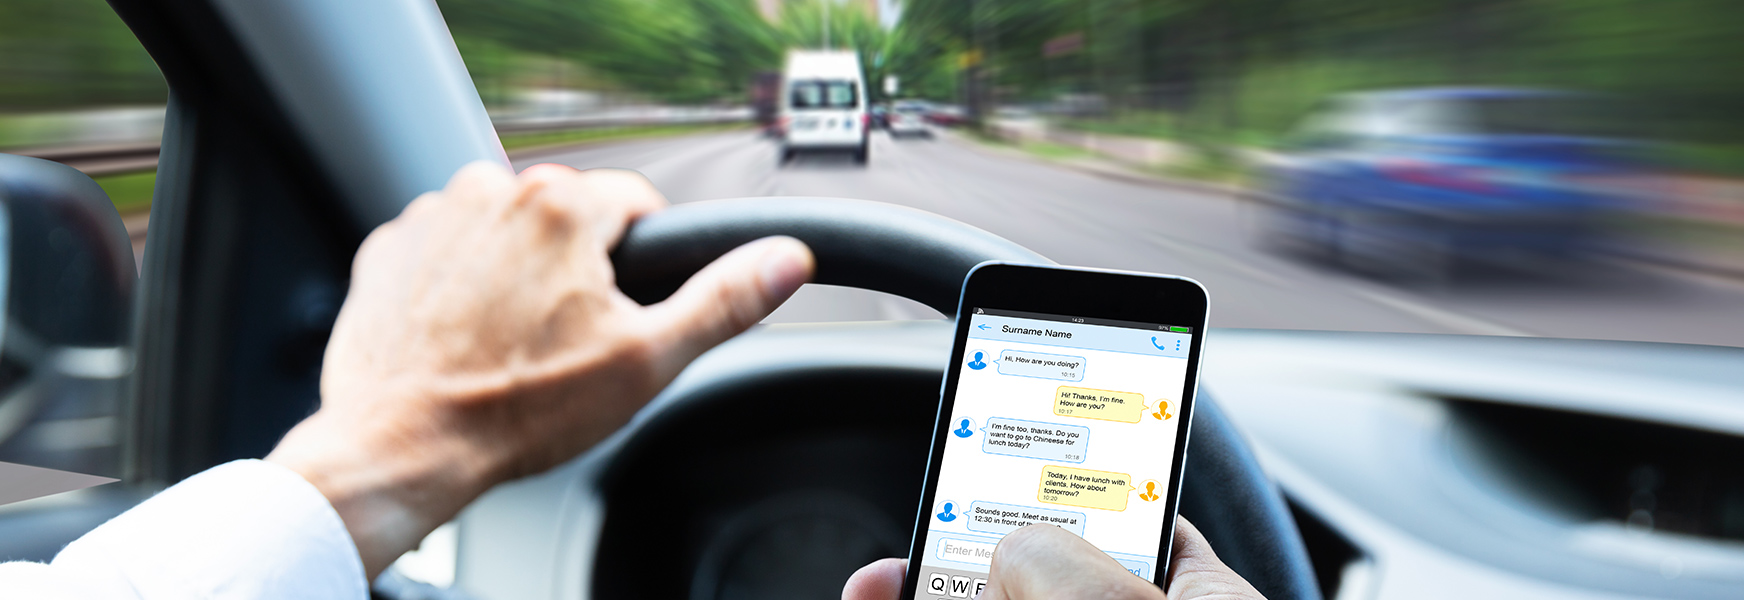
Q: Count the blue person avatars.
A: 3